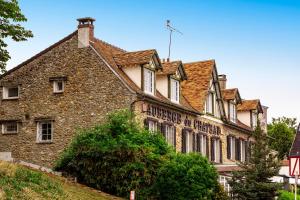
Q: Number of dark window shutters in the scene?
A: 14